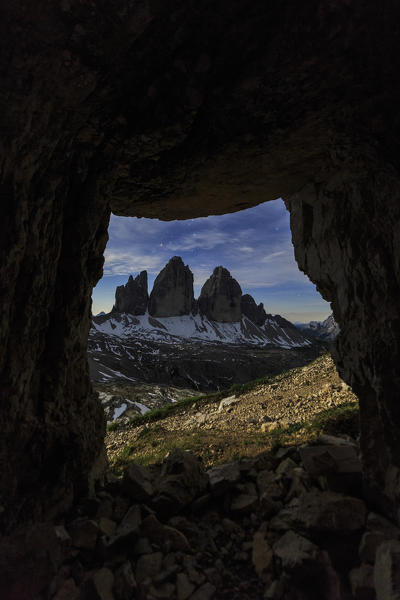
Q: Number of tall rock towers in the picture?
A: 3